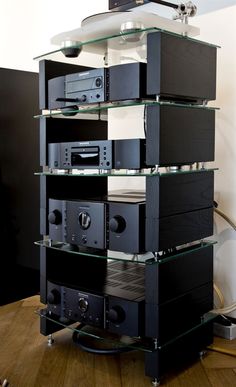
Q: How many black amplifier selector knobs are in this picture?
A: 4